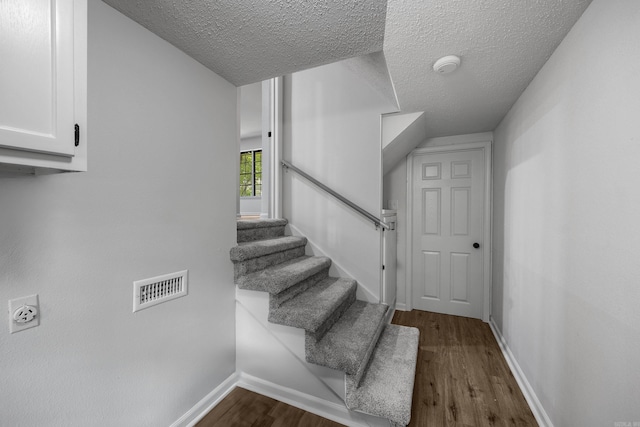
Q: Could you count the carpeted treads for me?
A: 6